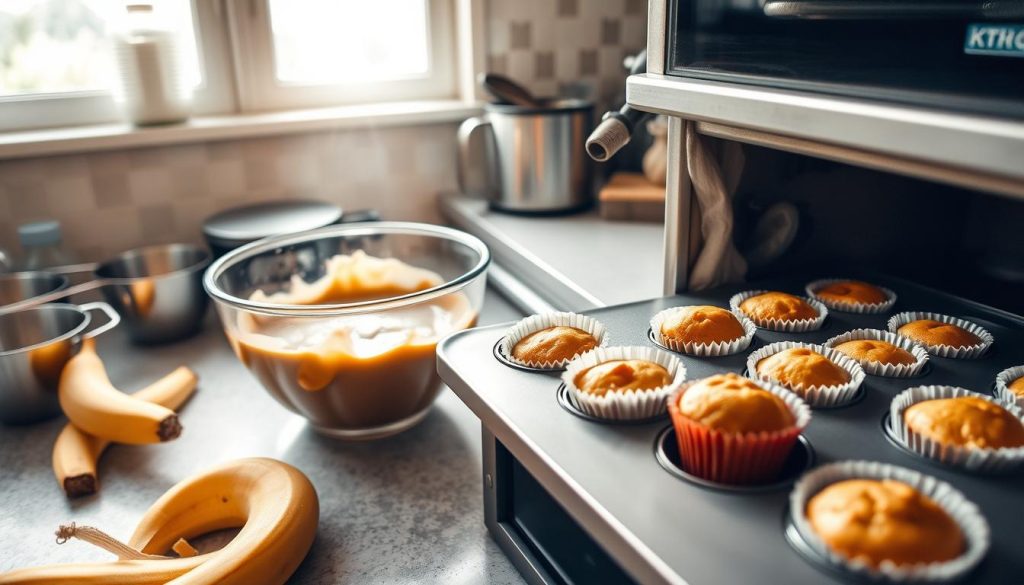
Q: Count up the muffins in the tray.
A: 12